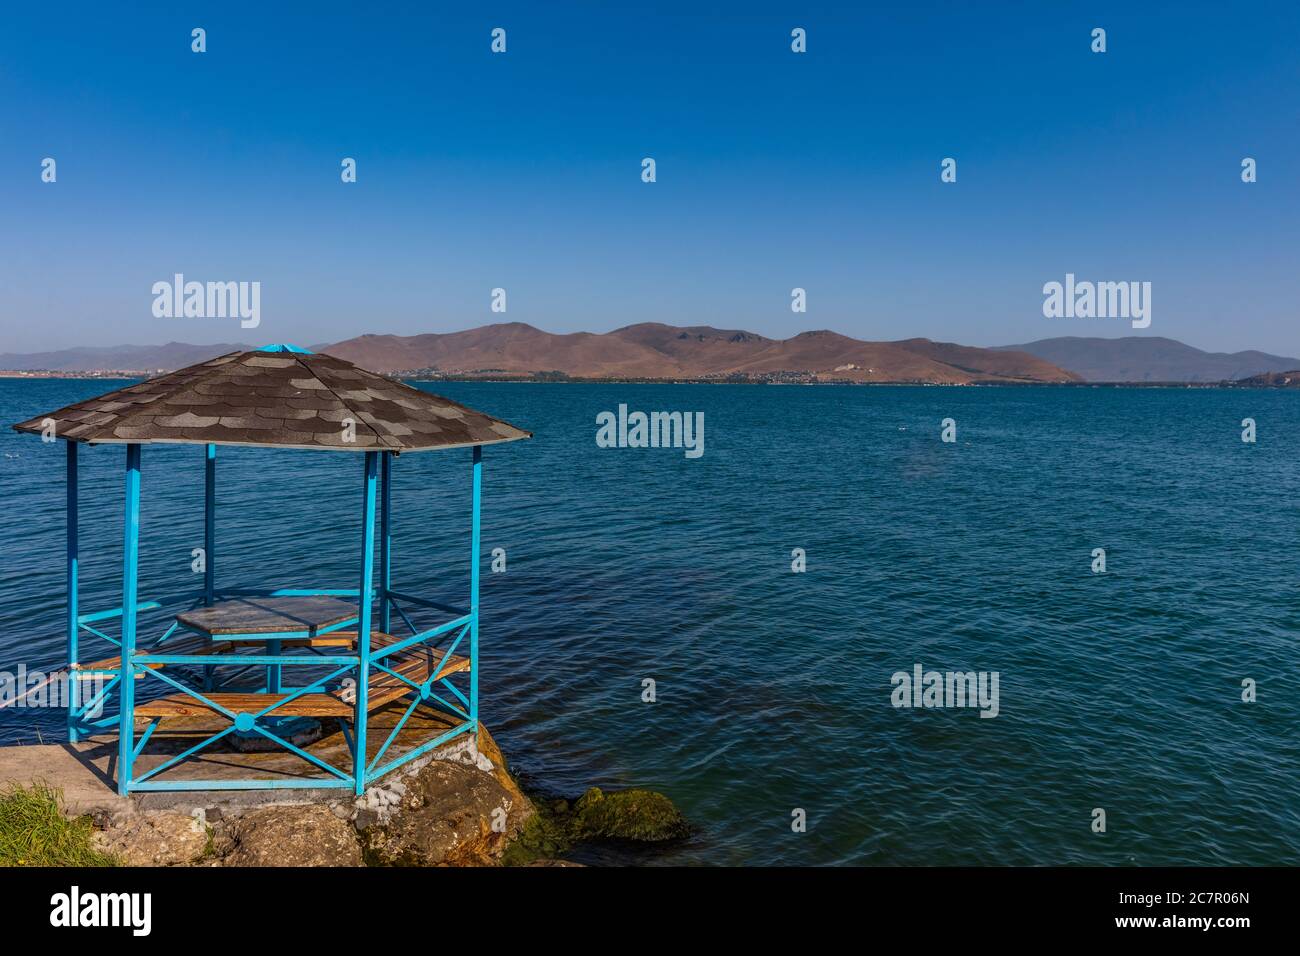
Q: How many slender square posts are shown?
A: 6